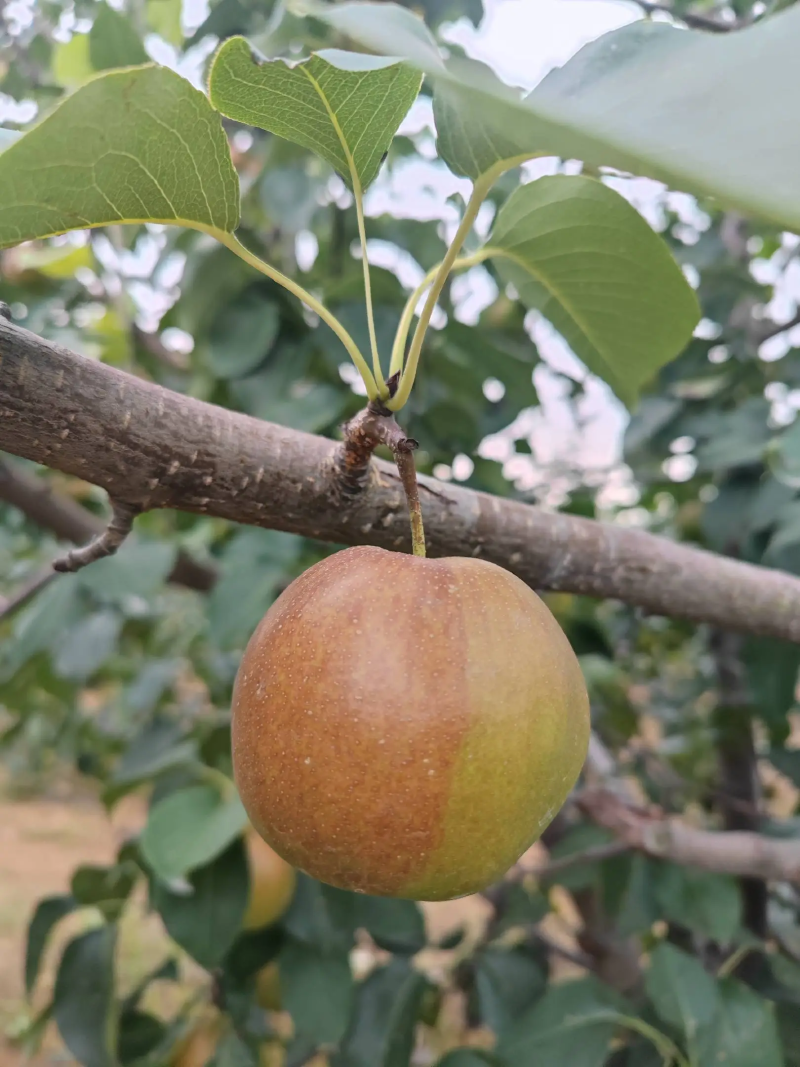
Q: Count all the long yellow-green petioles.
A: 4